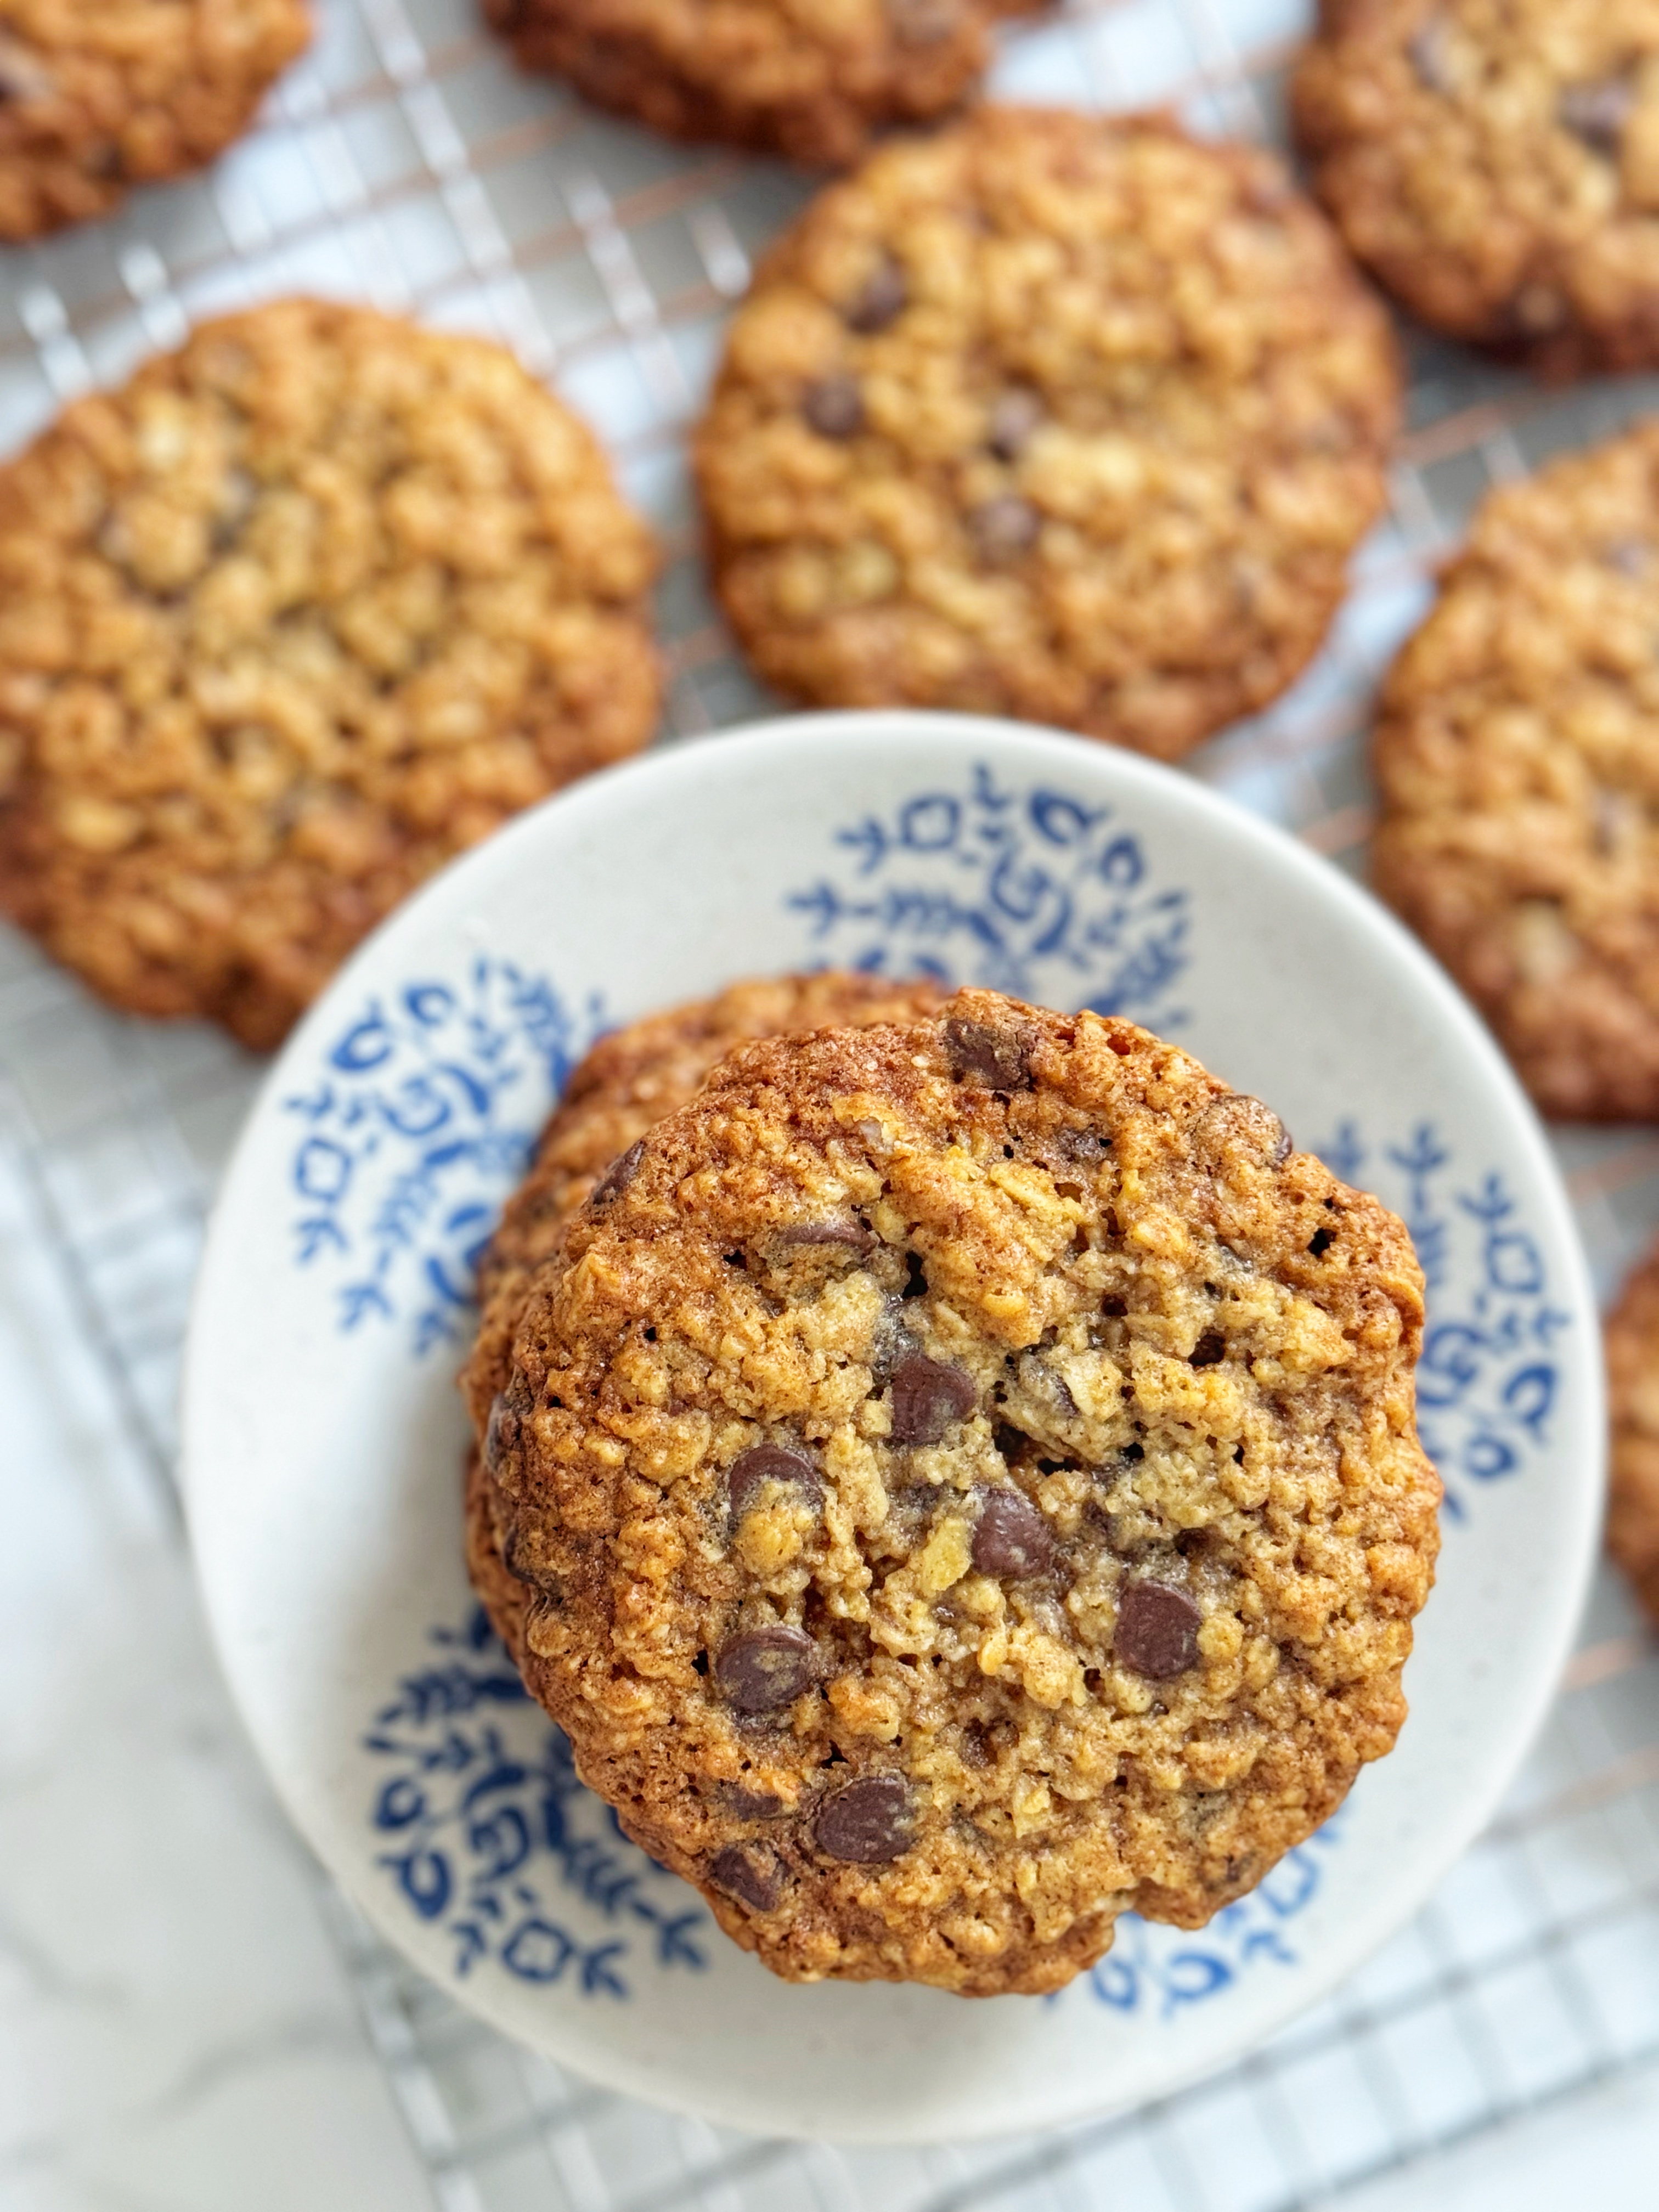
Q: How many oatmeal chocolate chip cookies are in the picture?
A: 9